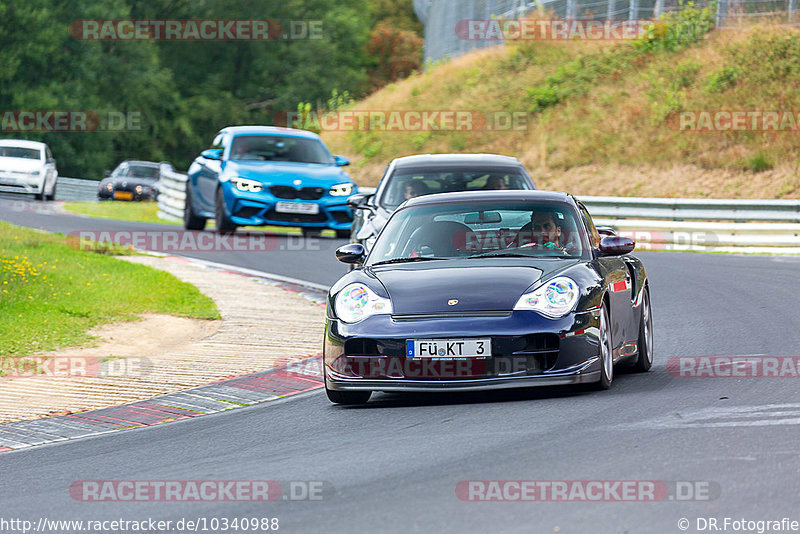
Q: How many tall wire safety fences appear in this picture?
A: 1